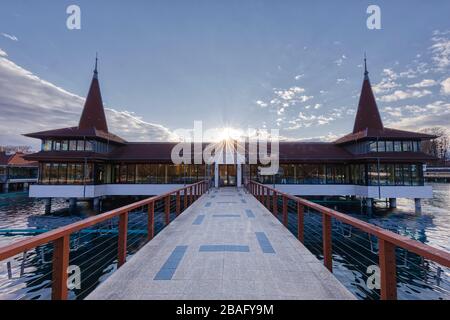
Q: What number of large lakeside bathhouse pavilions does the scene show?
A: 2